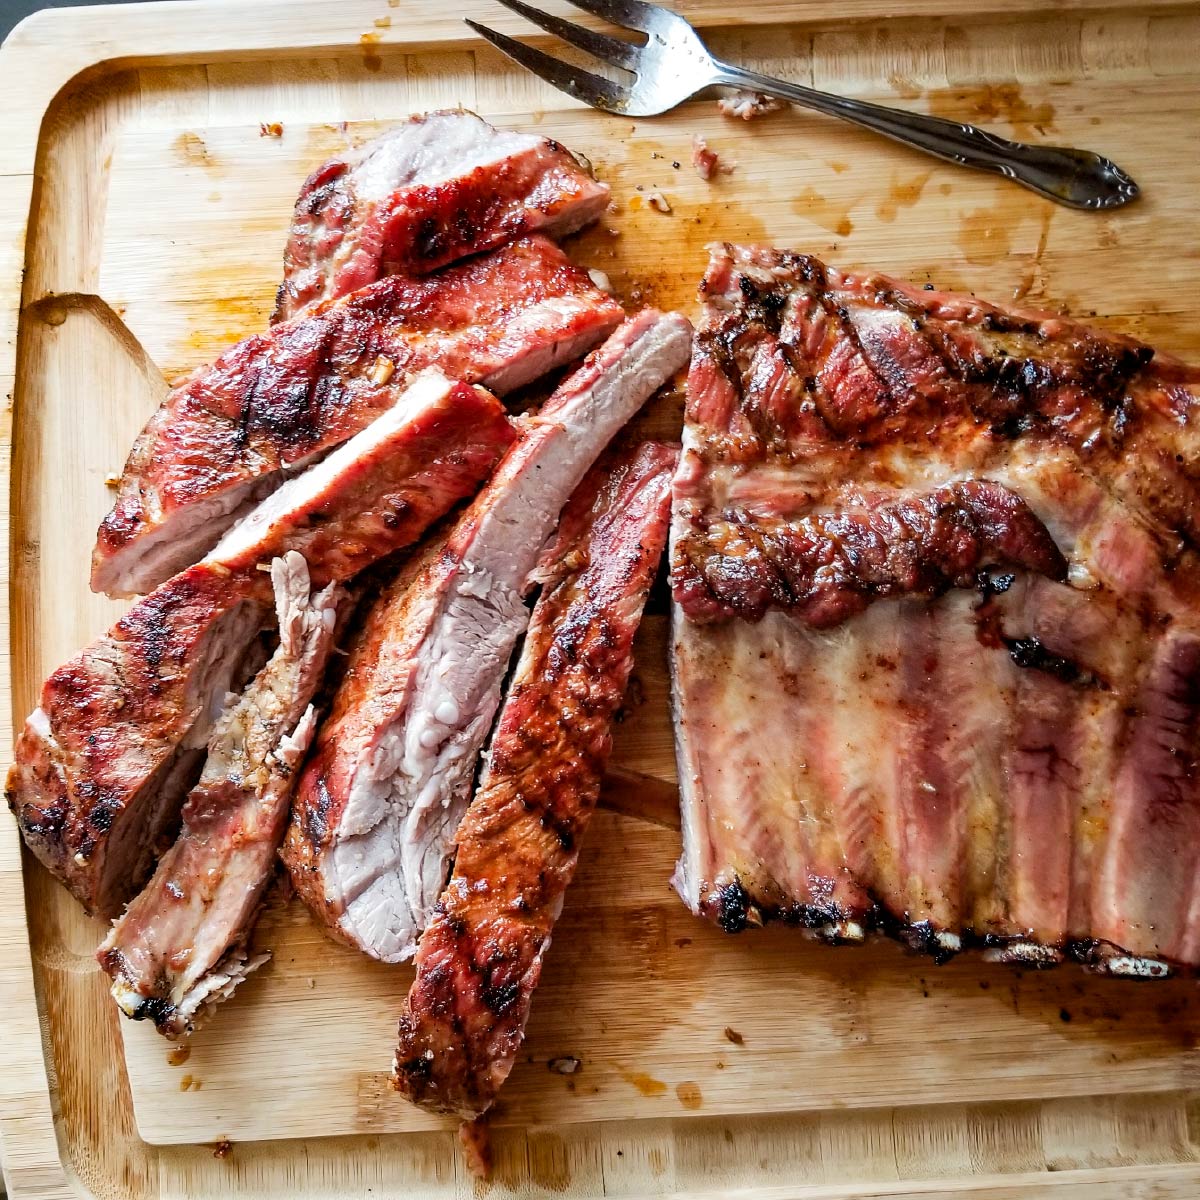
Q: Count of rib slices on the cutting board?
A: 6